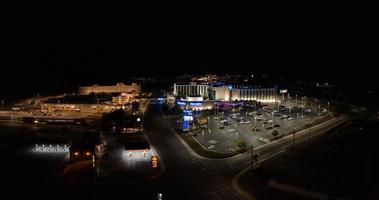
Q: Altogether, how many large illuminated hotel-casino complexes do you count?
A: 2